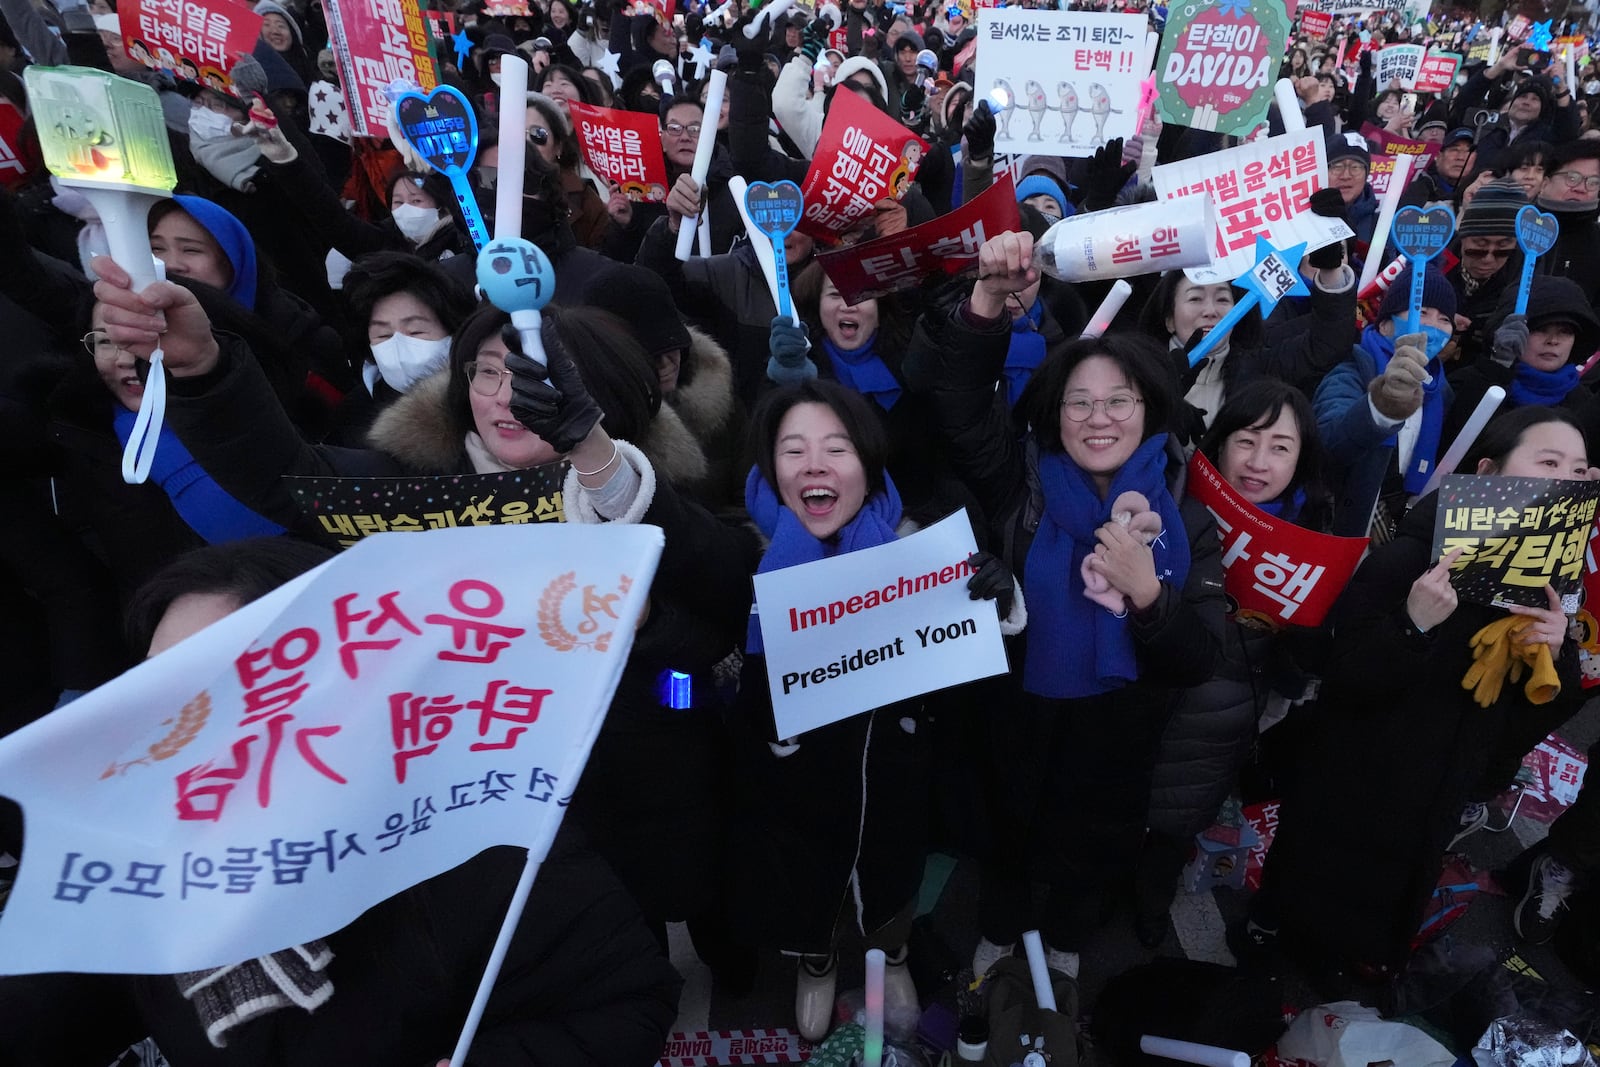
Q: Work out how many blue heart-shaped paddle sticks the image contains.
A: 4